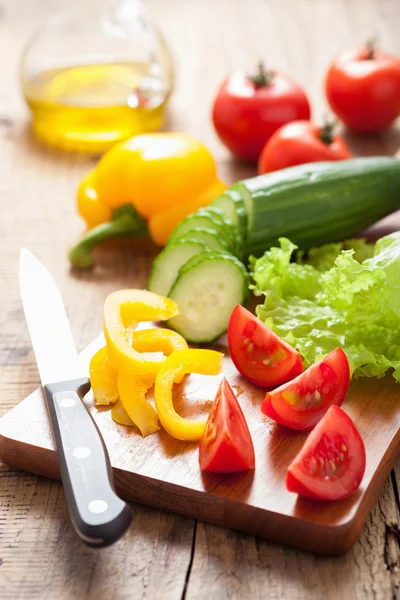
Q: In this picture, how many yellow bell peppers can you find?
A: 1